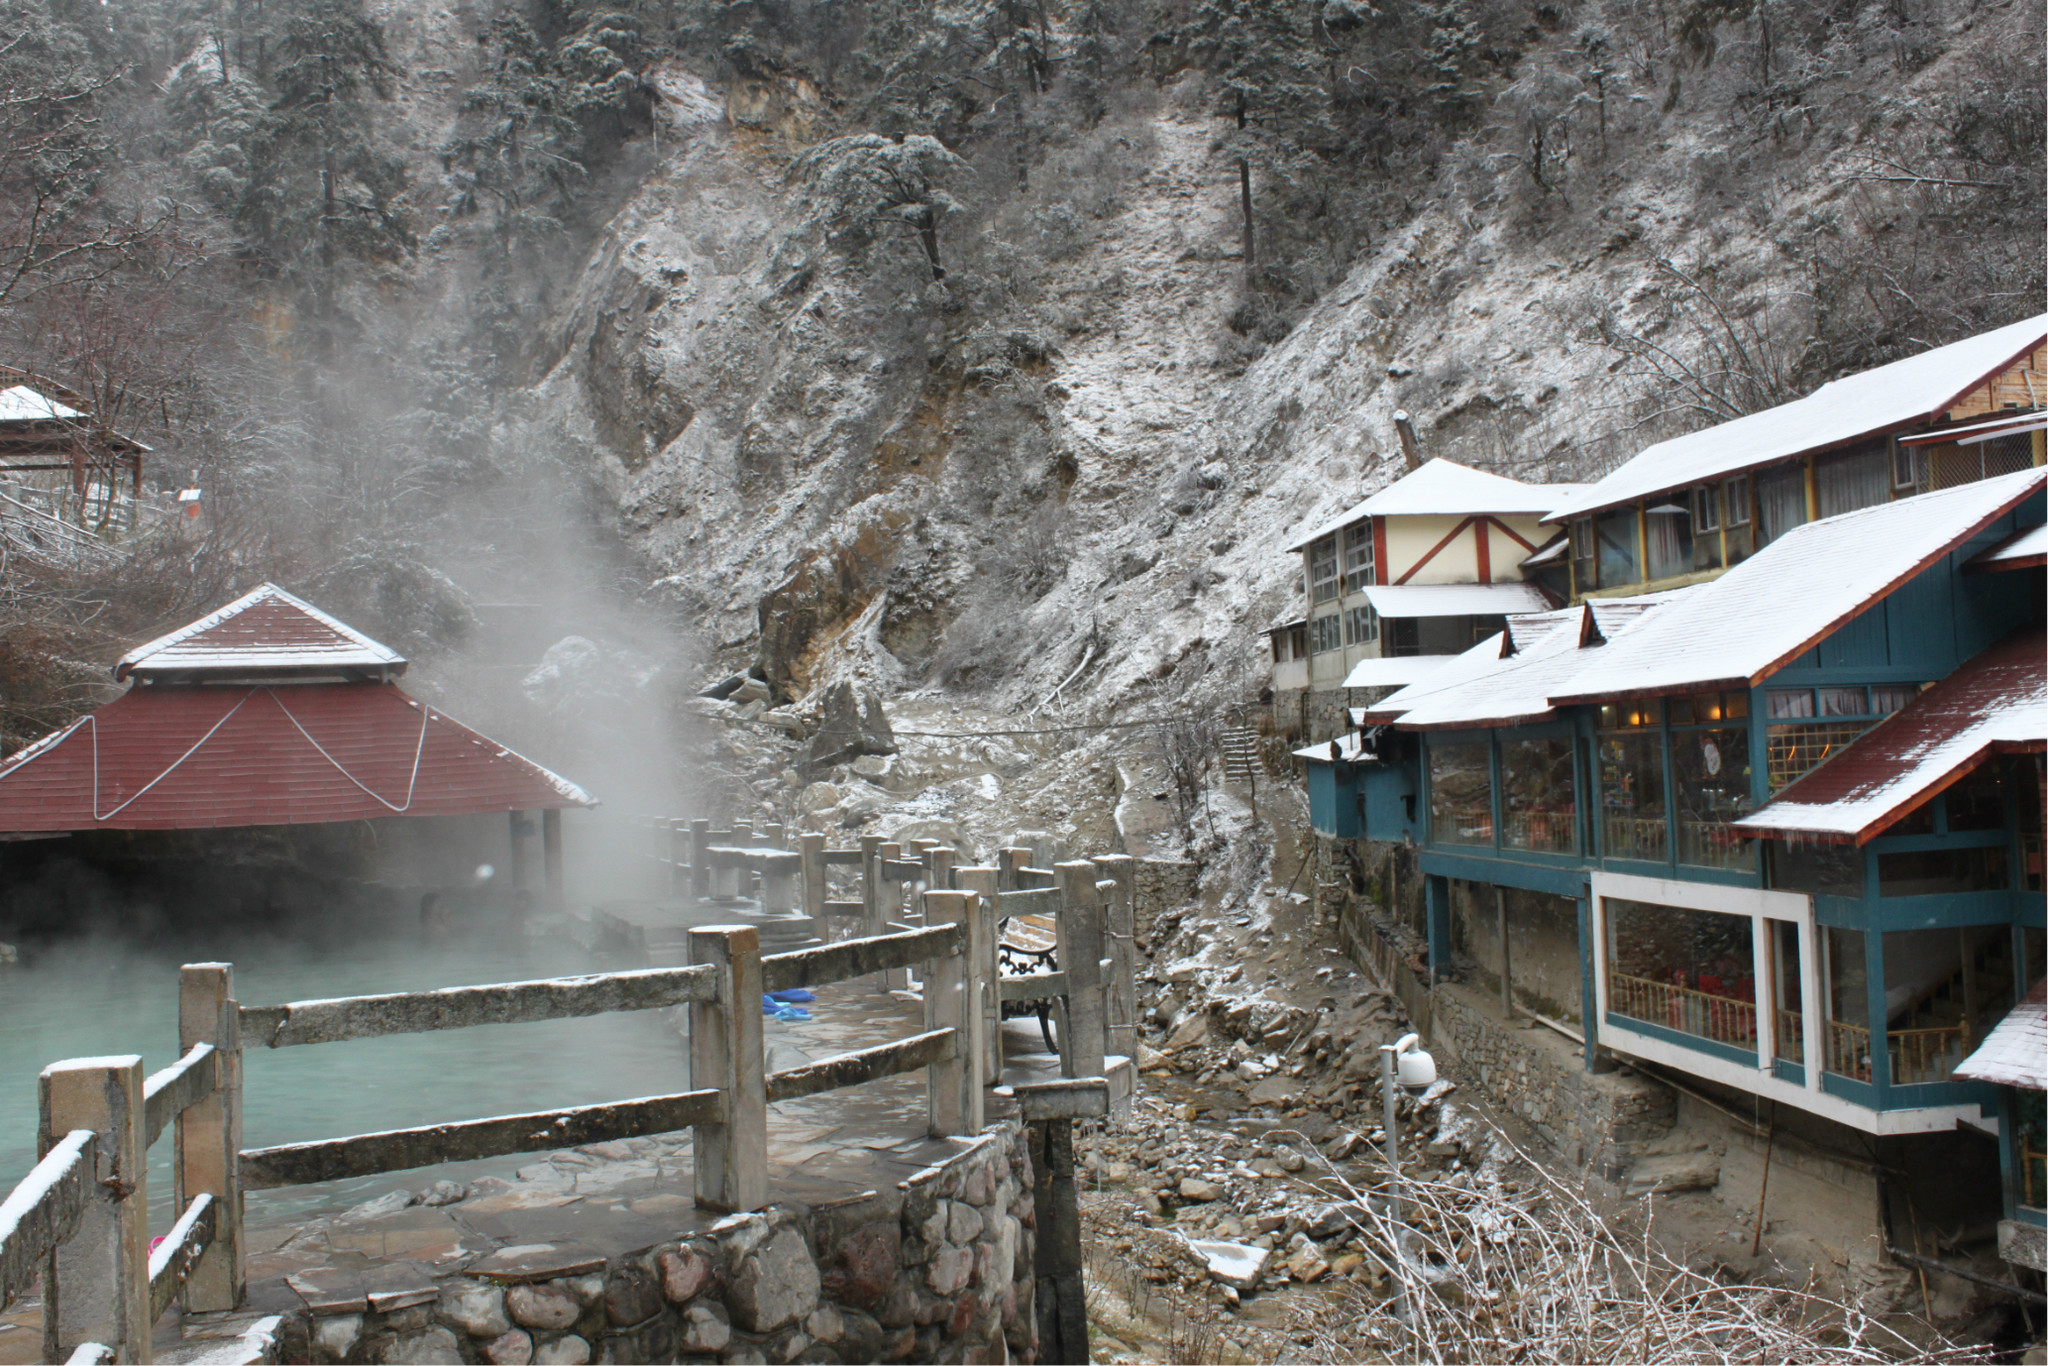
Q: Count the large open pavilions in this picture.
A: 1